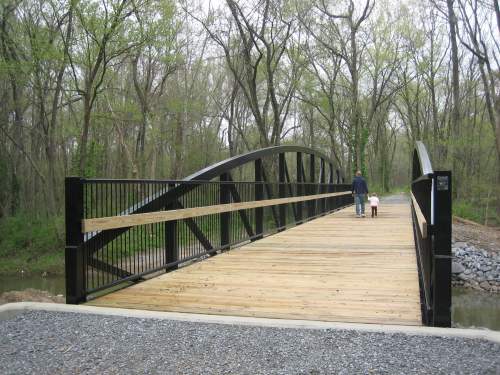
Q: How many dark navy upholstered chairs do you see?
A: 0